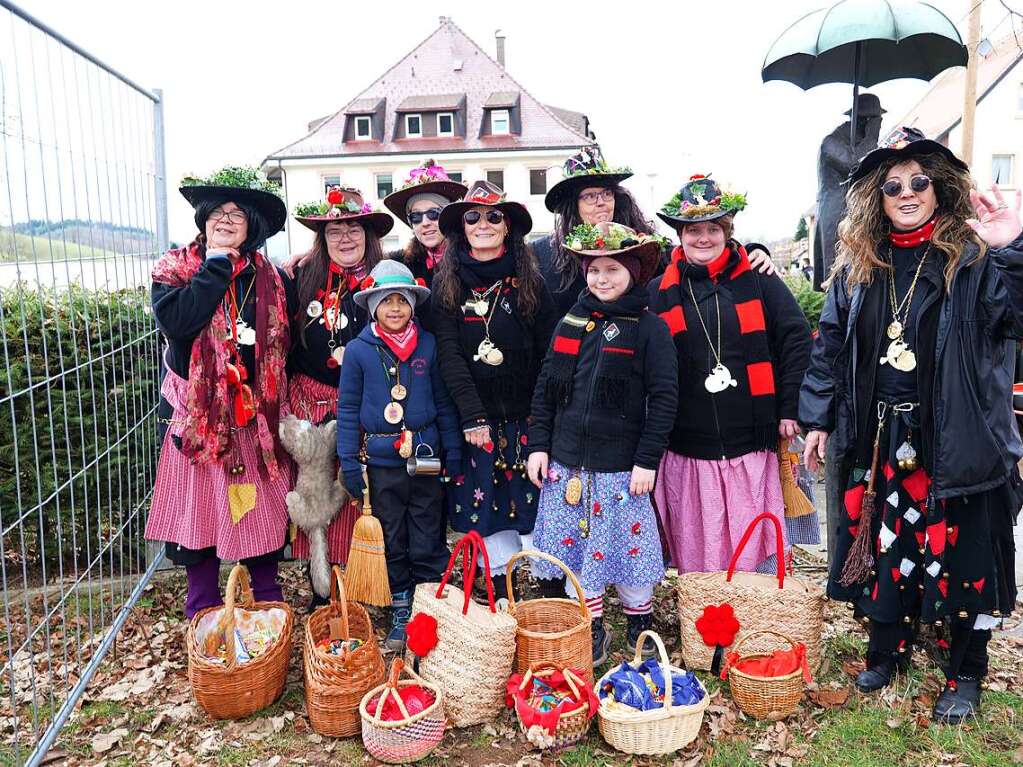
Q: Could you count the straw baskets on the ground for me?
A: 9